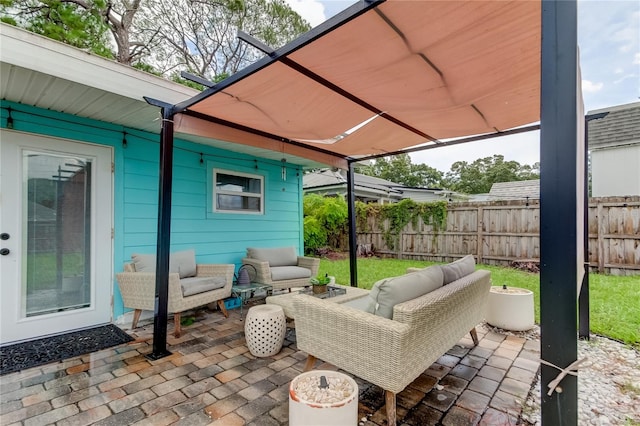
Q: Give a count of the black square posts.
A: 4